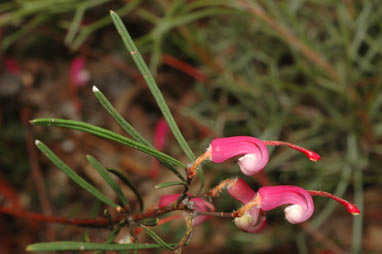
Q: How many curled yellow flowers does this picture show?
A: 0